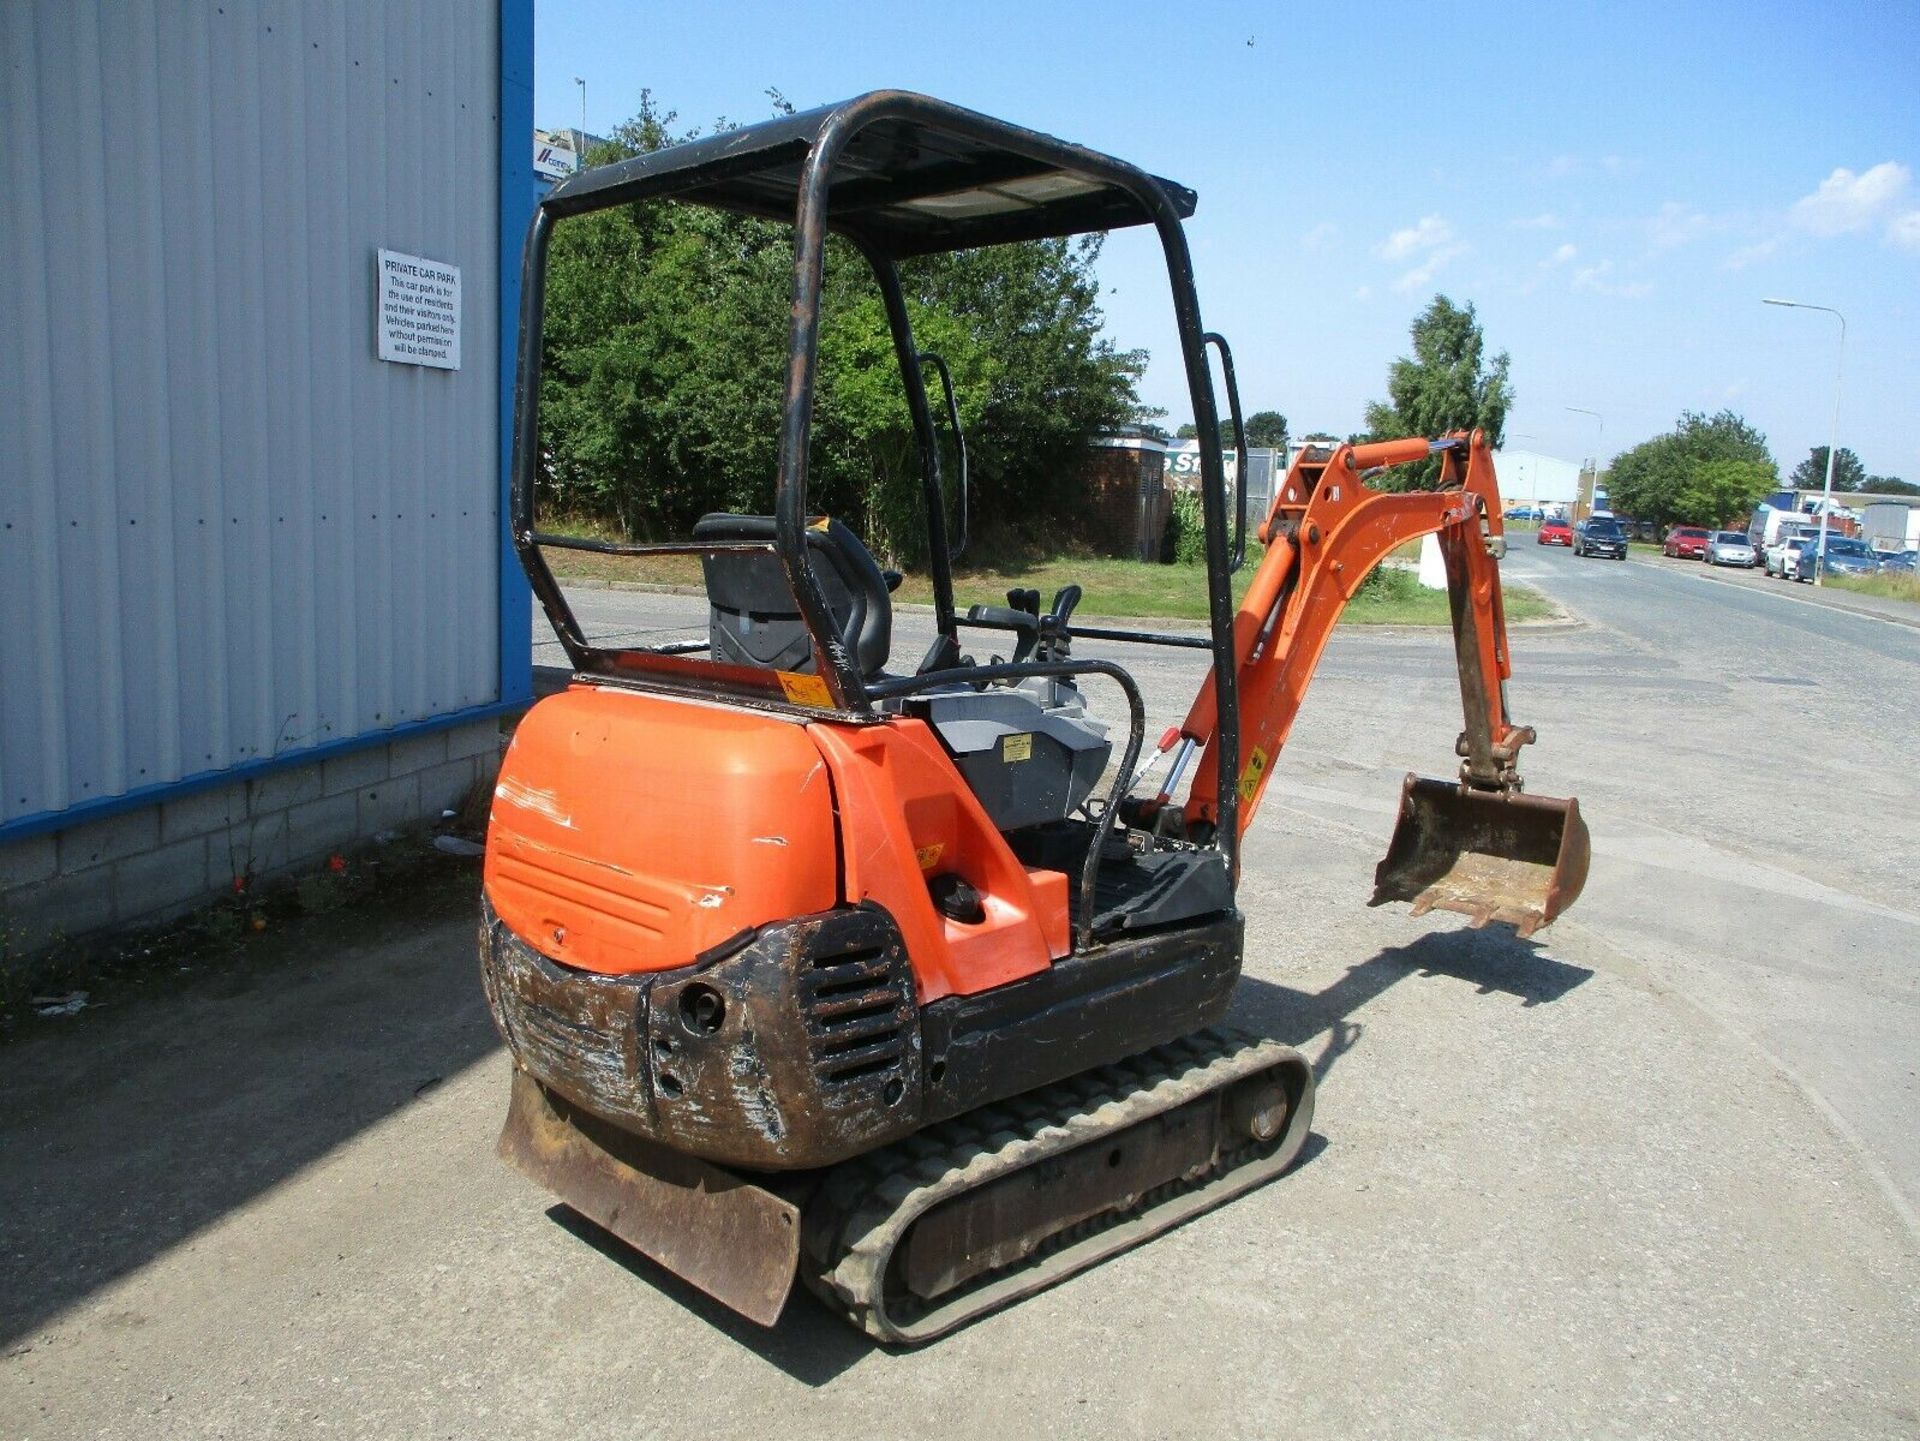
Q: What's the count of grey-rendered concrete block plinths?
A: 1